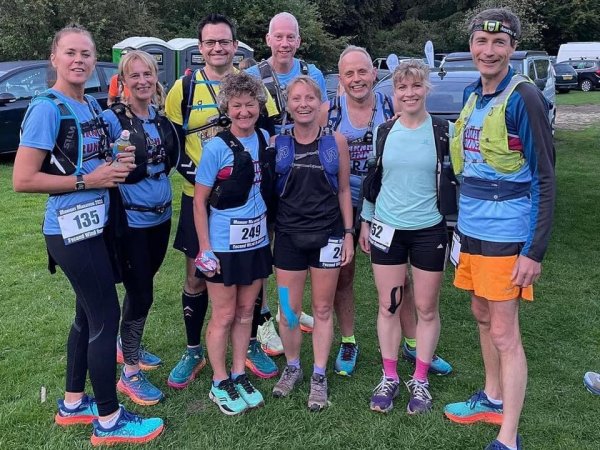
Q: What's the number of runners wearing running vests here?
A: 9